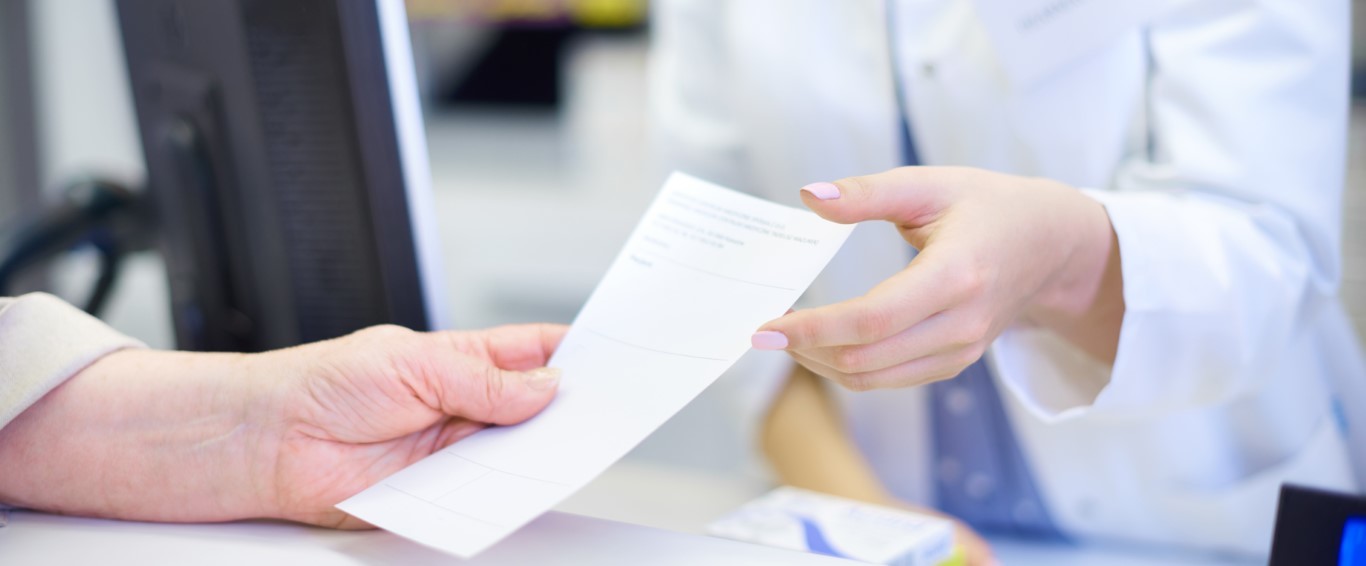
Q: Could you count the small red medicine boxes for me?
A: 0